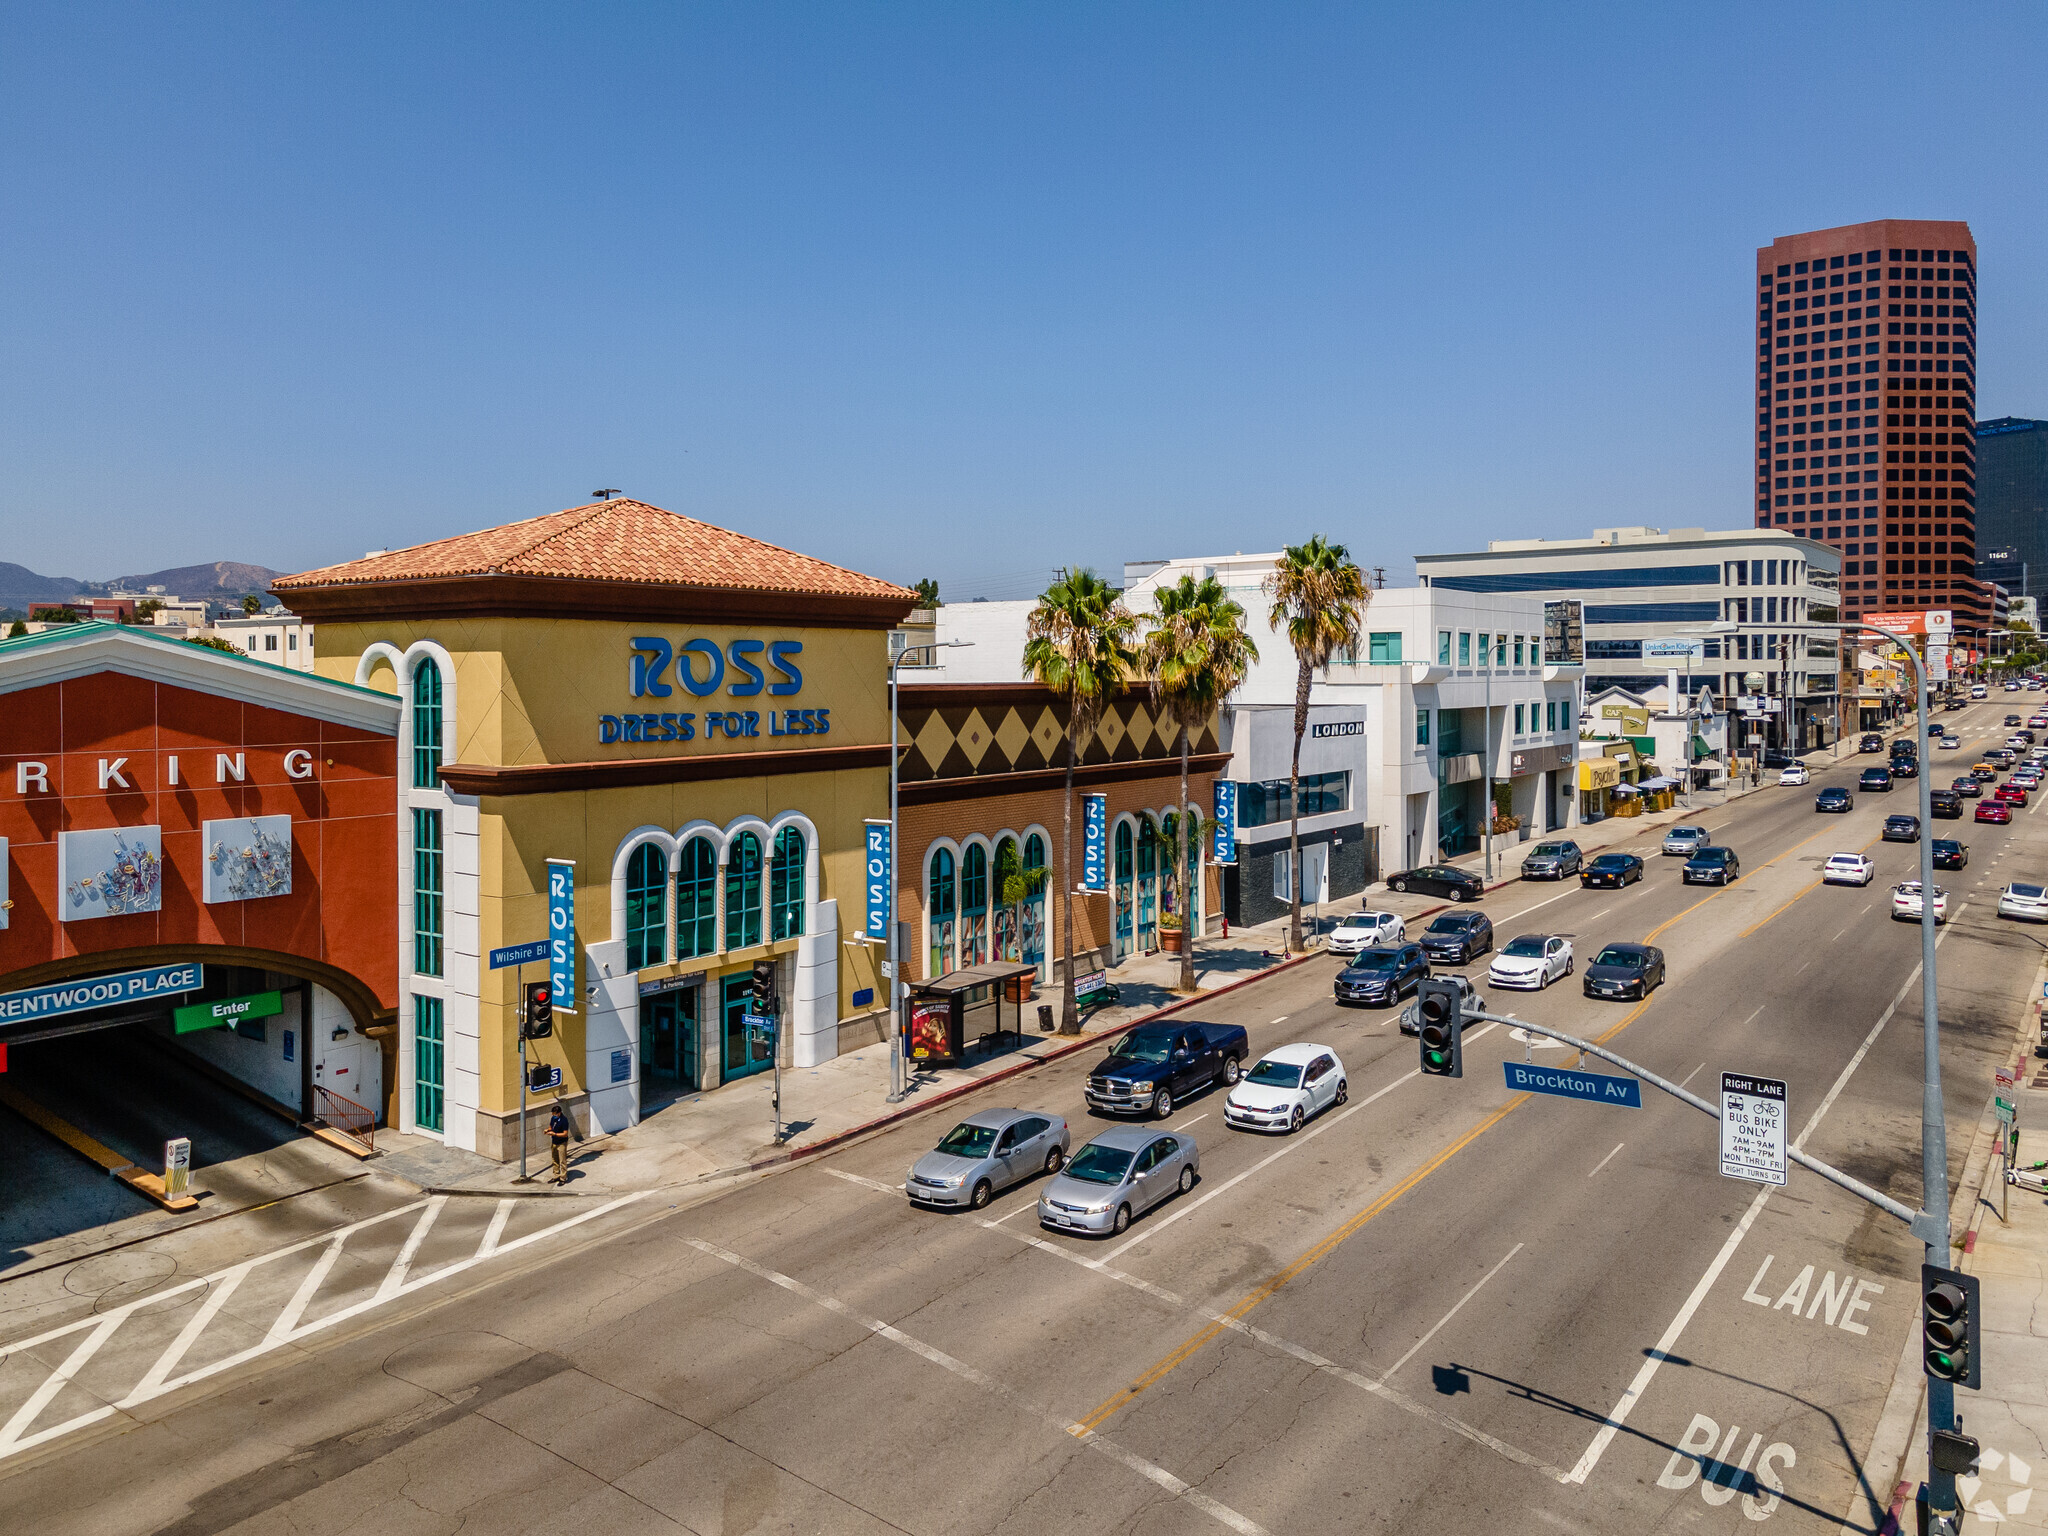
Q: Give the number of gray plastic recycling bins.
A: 0